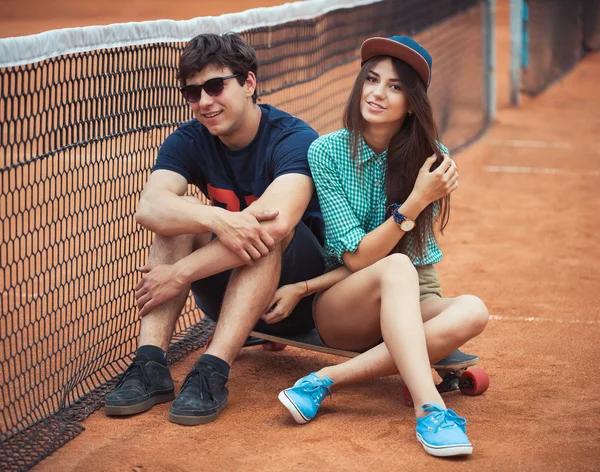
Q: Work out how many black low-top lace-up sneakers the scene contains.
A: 2